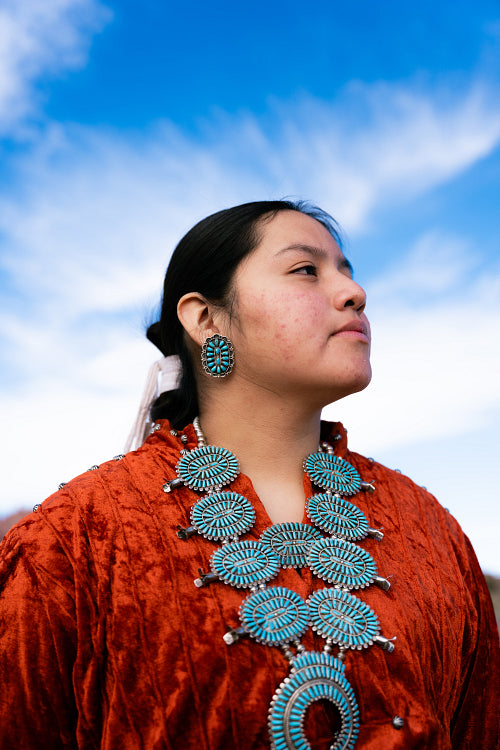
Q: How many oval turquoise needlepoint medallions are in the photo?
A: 9